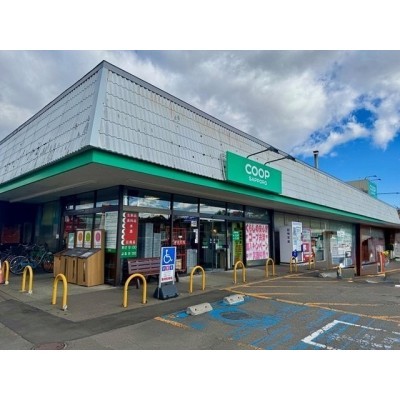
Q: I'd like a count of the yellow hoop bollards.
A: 9